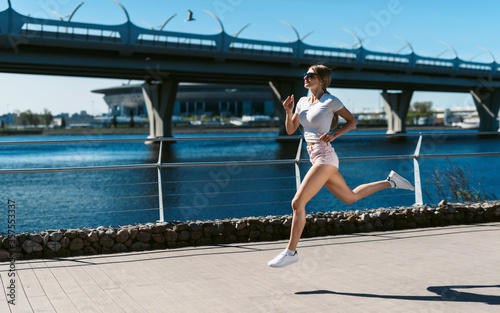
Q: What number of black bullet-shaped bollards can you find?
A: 0